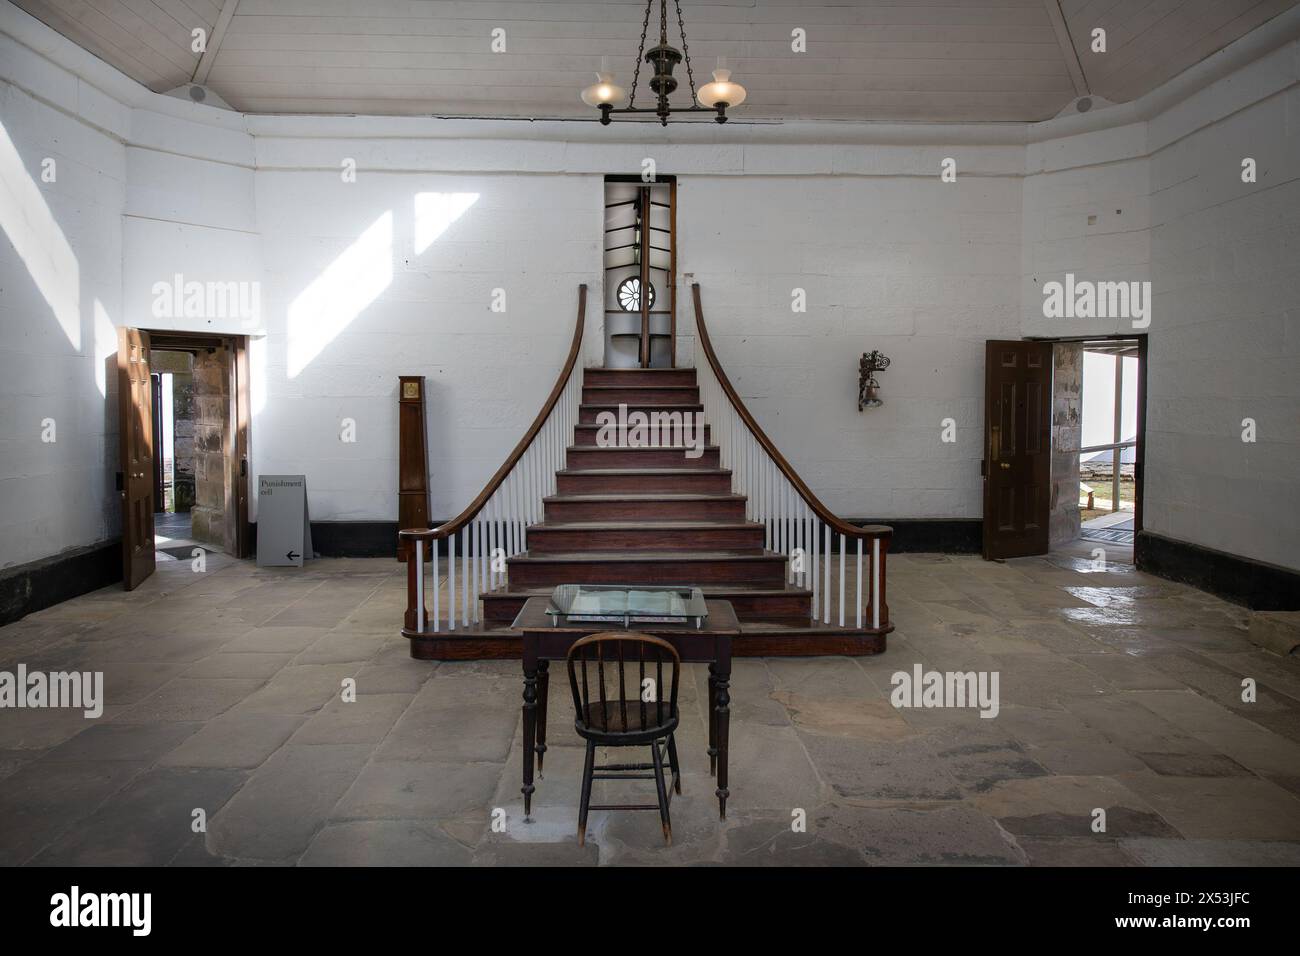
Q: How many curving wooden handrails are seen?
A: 2